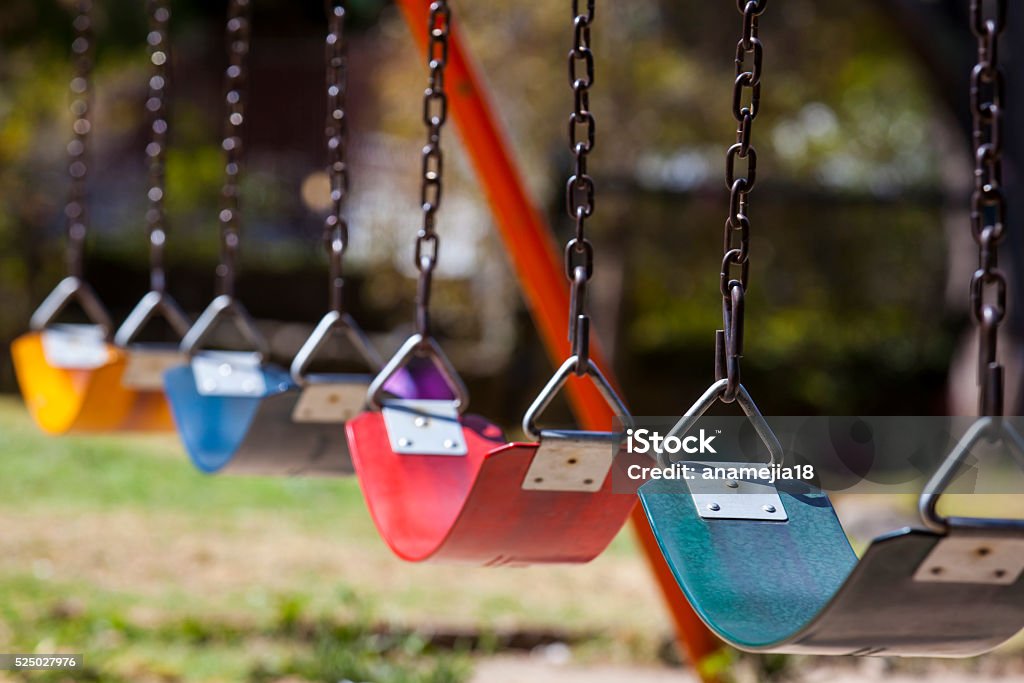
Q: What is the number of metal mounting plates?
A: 8